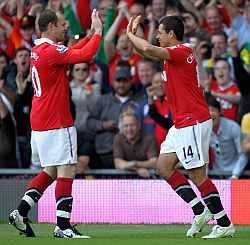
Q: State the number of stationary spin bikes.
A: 0